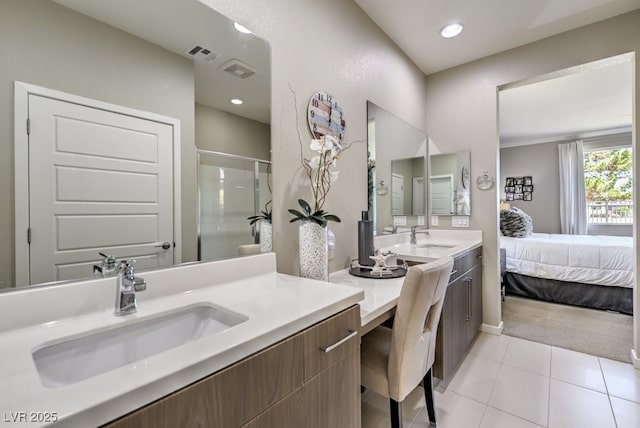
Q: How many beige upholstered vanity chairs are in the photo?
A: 1